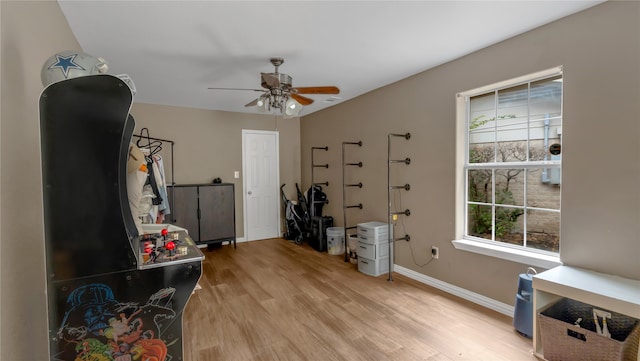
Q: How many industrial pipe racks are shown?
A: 3